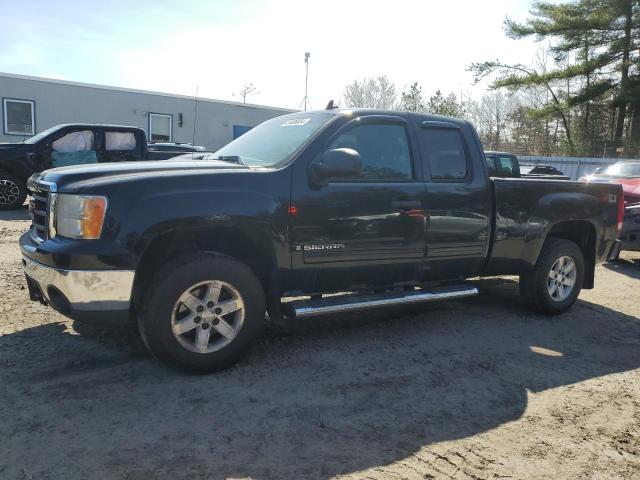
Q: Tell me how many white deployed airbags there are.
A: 2